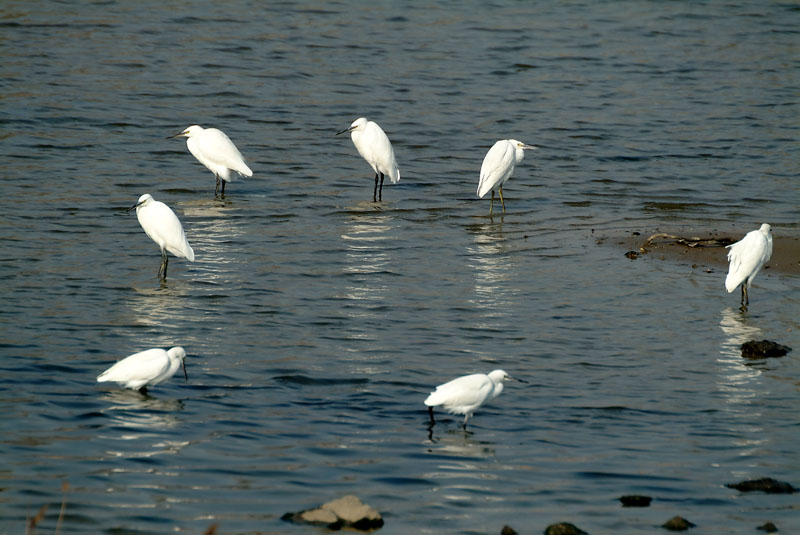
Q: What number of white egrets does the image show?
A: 7